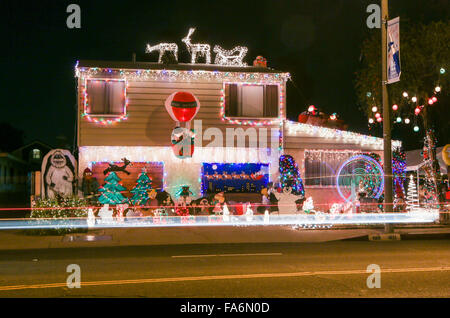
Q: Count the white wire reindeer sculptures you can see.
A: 2